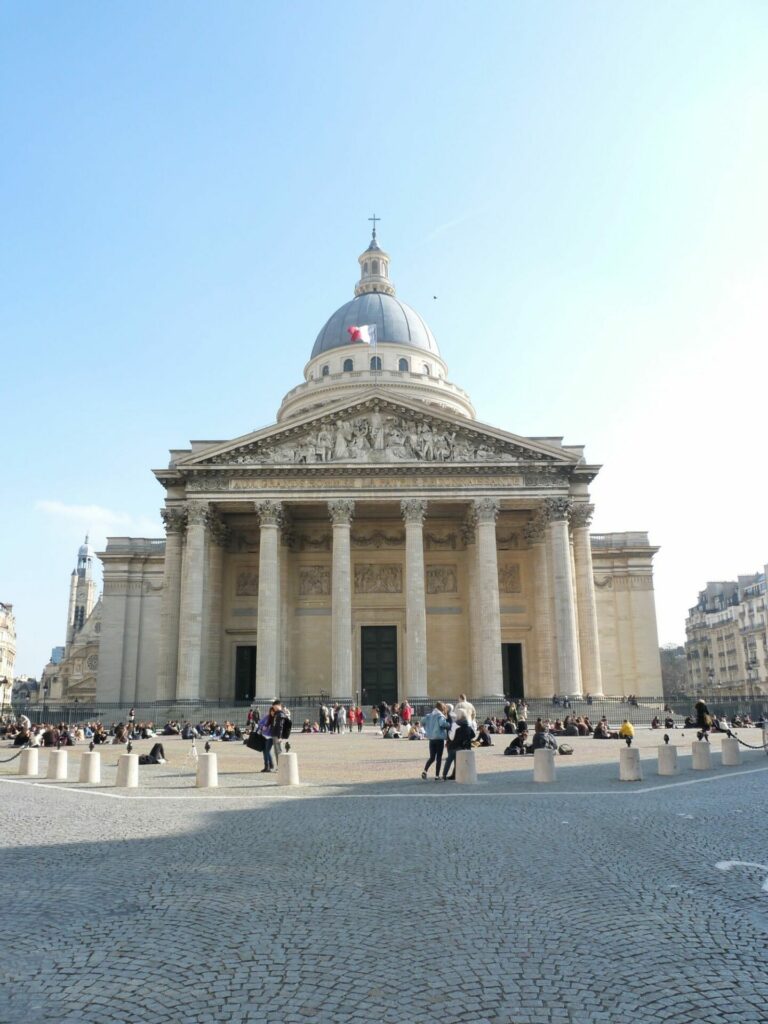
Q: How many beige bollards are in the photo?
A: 12